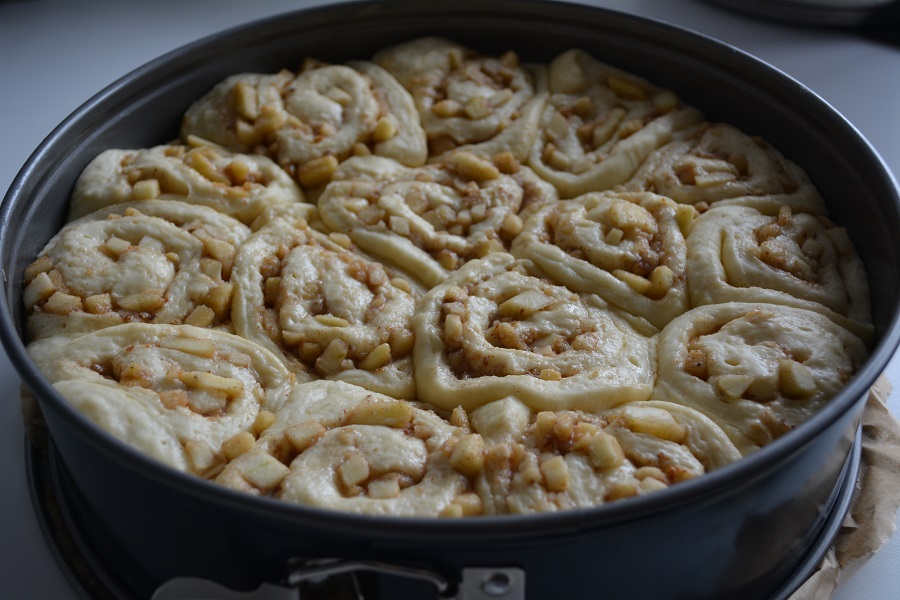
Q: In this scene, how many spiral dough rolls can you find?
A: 15